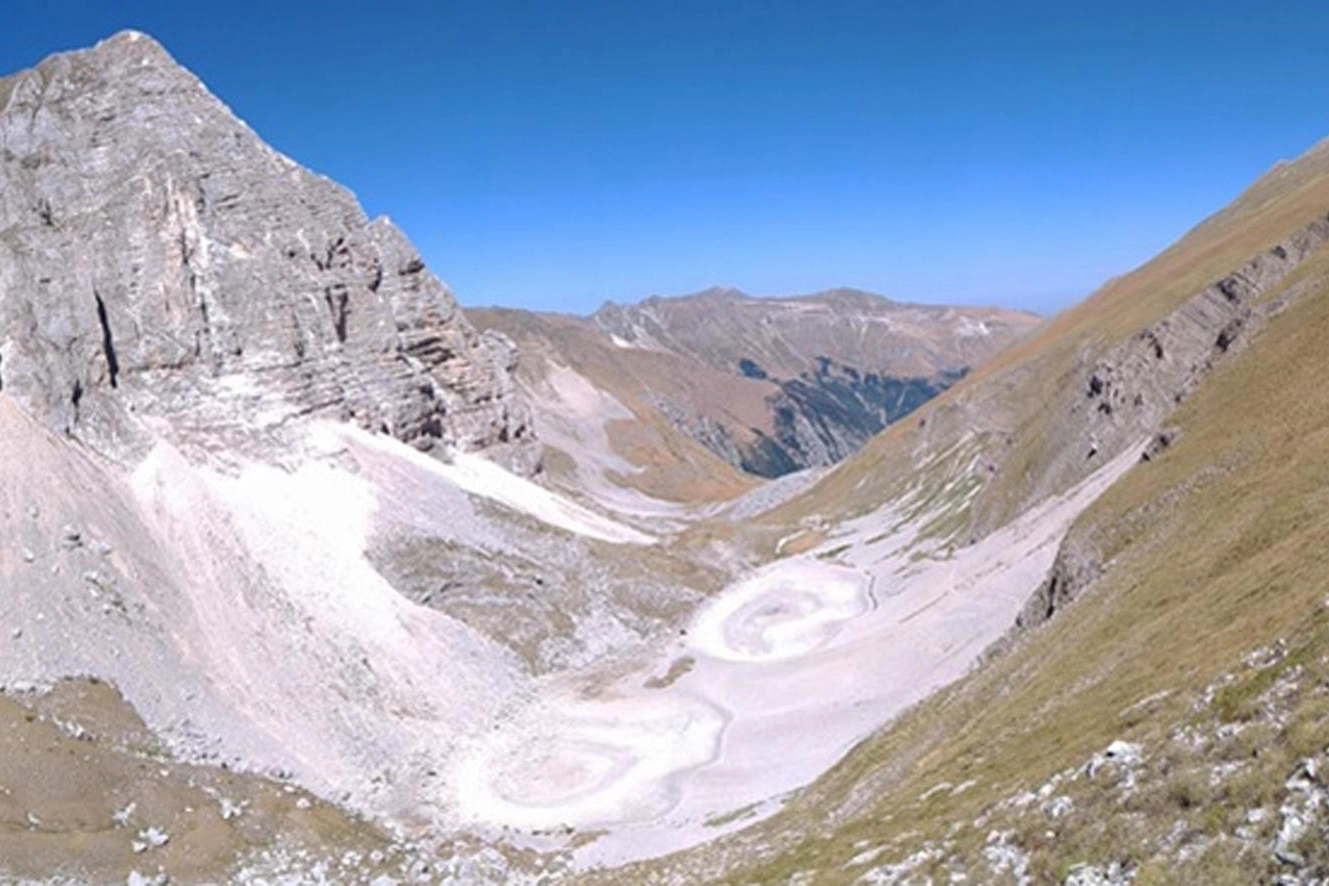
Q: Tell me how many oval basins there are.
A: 2